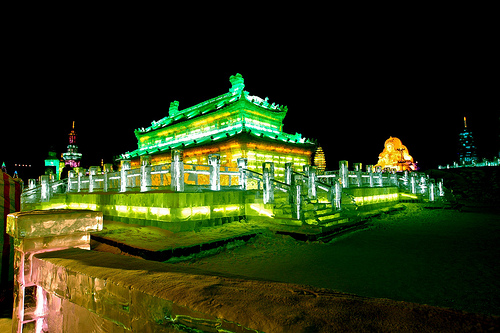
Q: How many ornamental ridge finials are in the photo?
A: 2